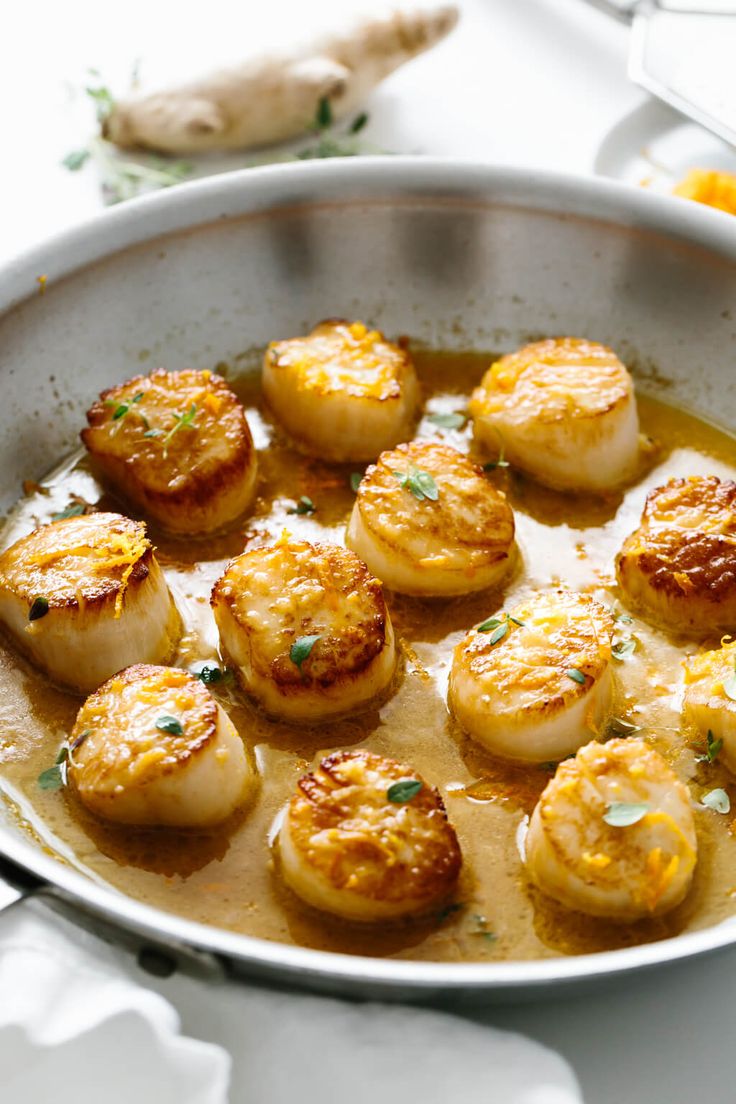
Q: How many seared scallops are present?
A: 12